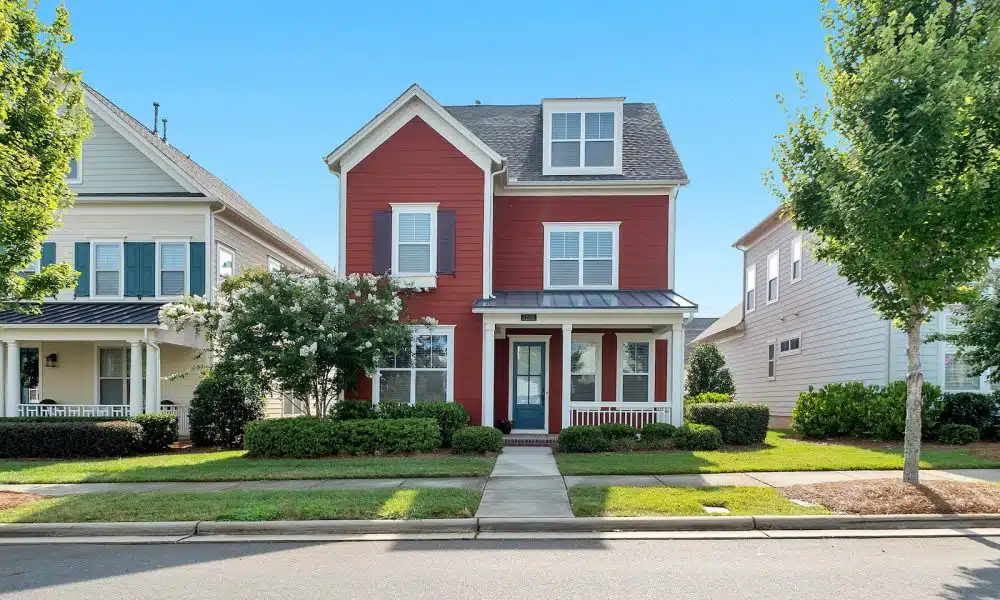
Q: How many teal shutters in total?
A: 5